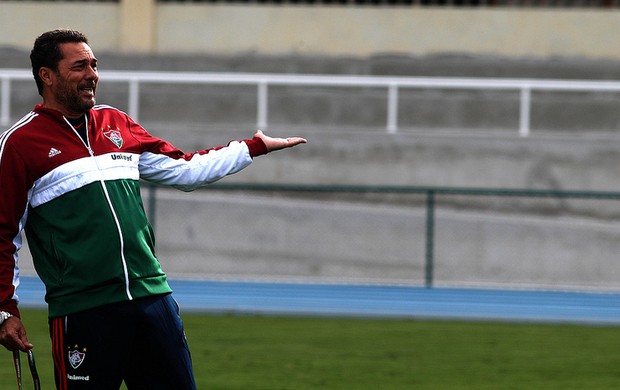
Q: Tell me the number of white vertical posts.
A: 5